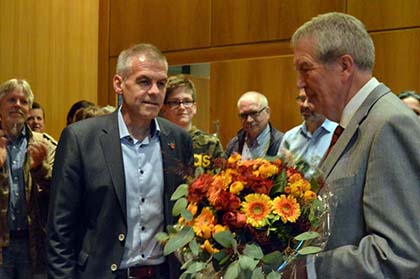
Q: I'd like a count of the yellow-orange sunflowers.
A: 2